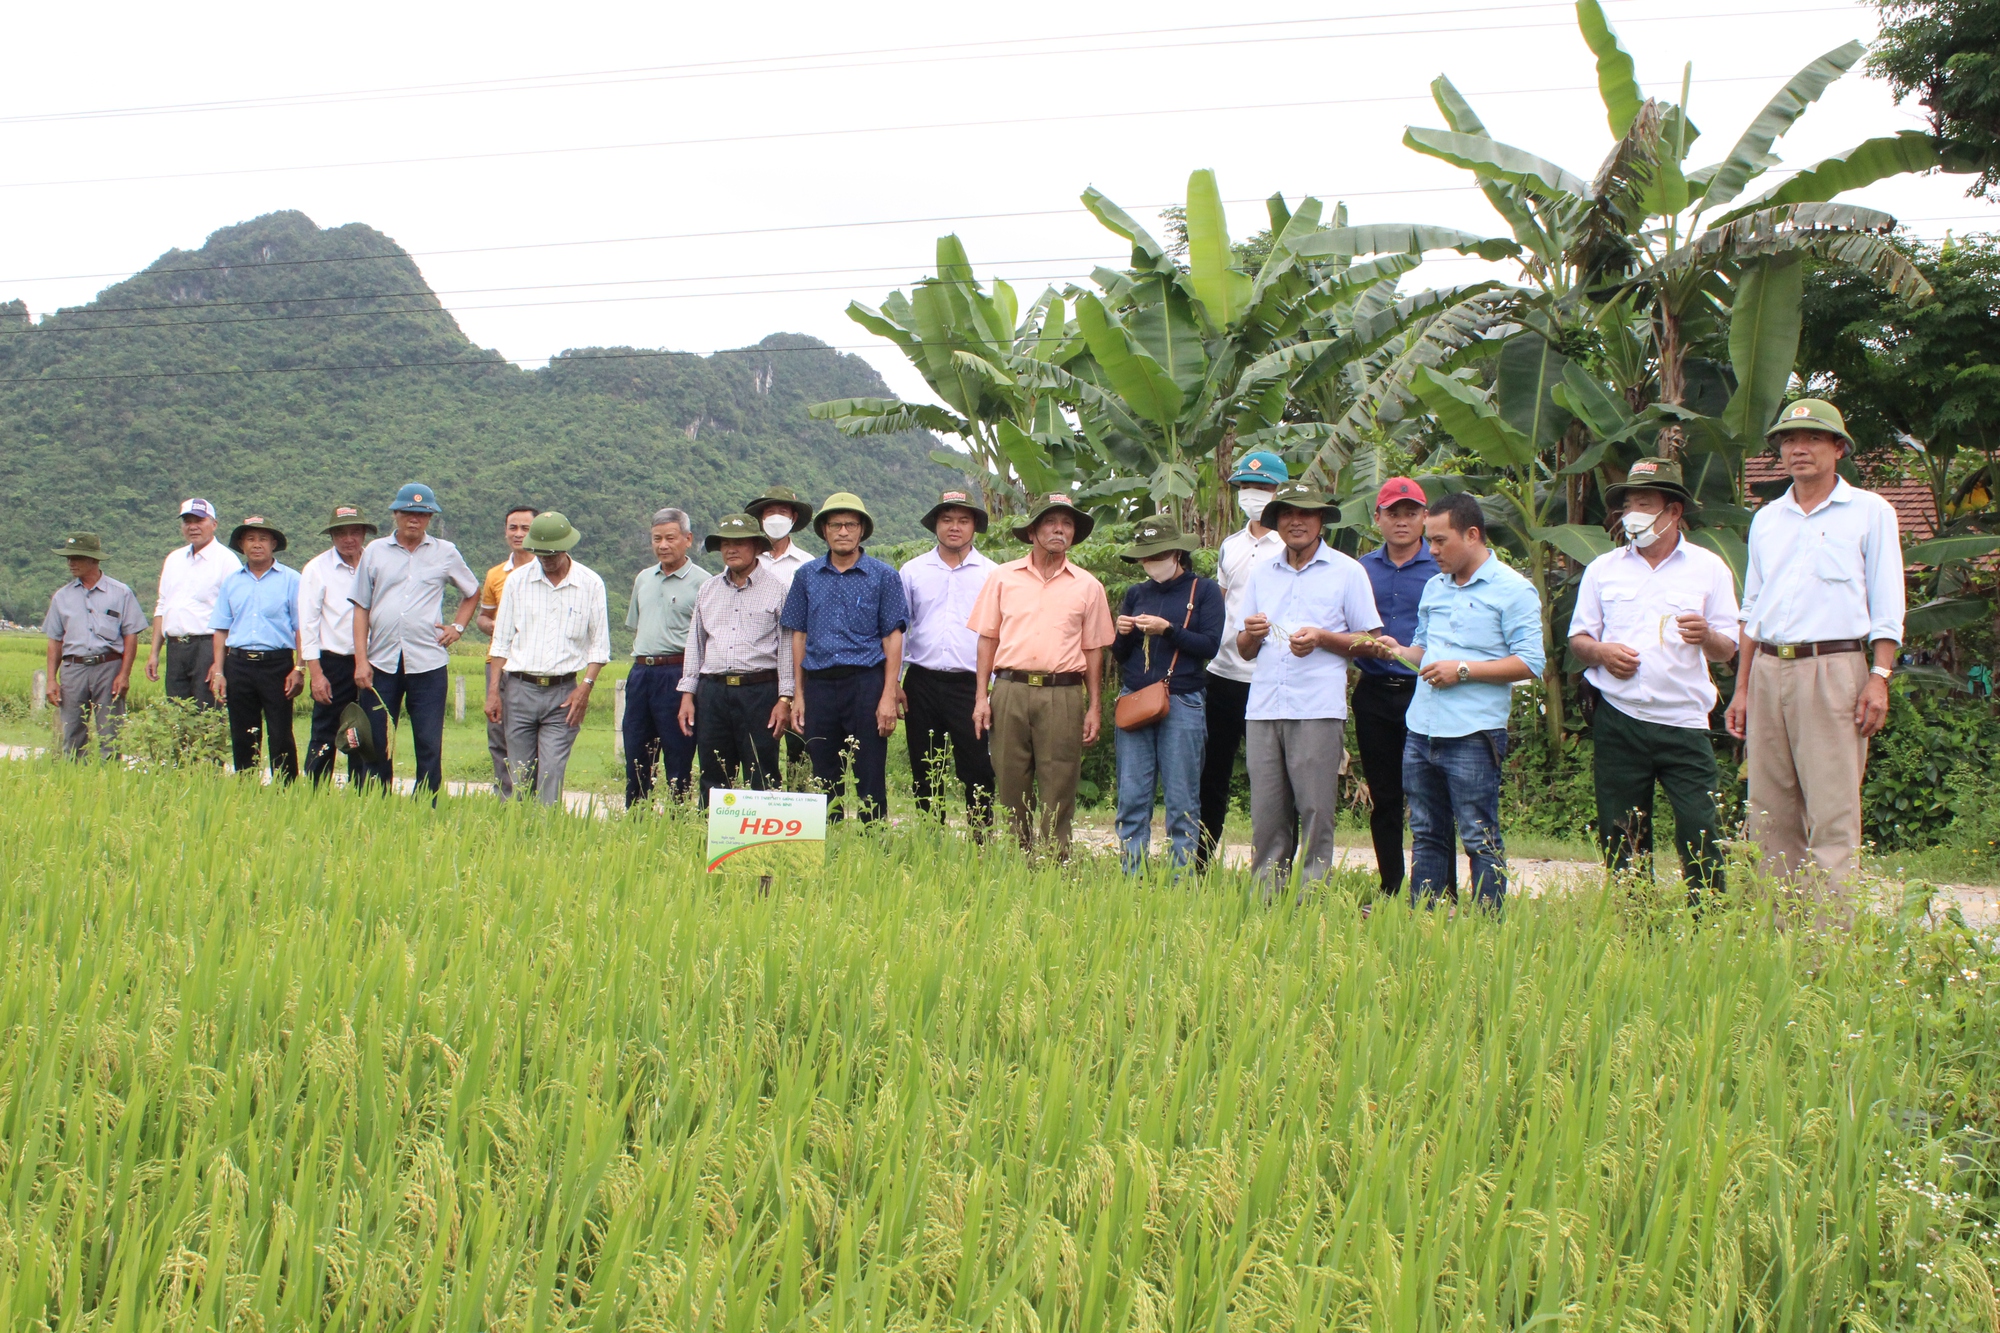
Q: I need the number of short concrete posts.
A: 3